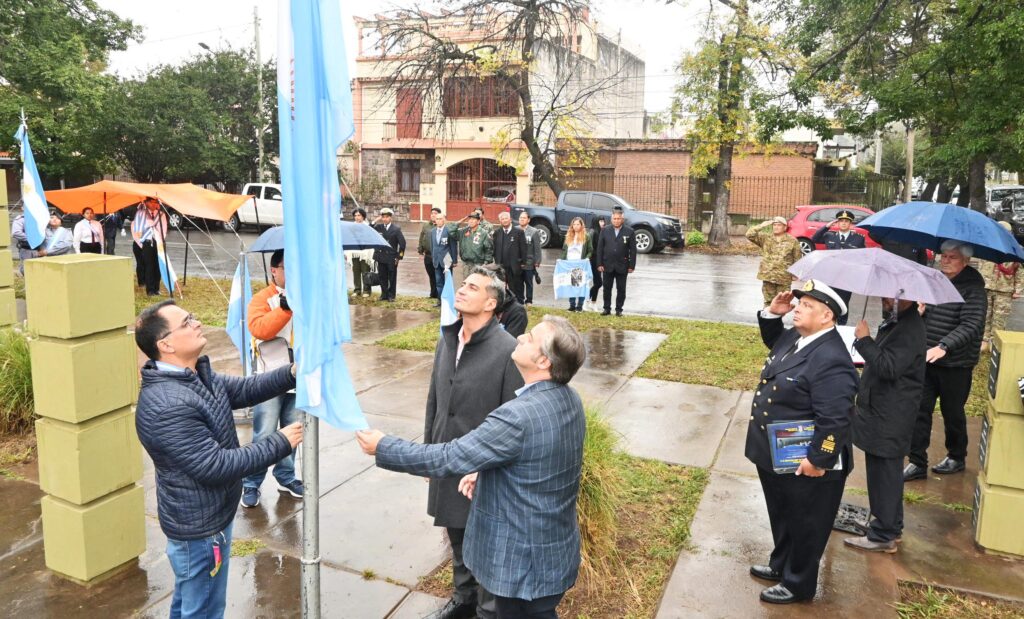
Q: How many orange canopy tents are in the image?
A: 1